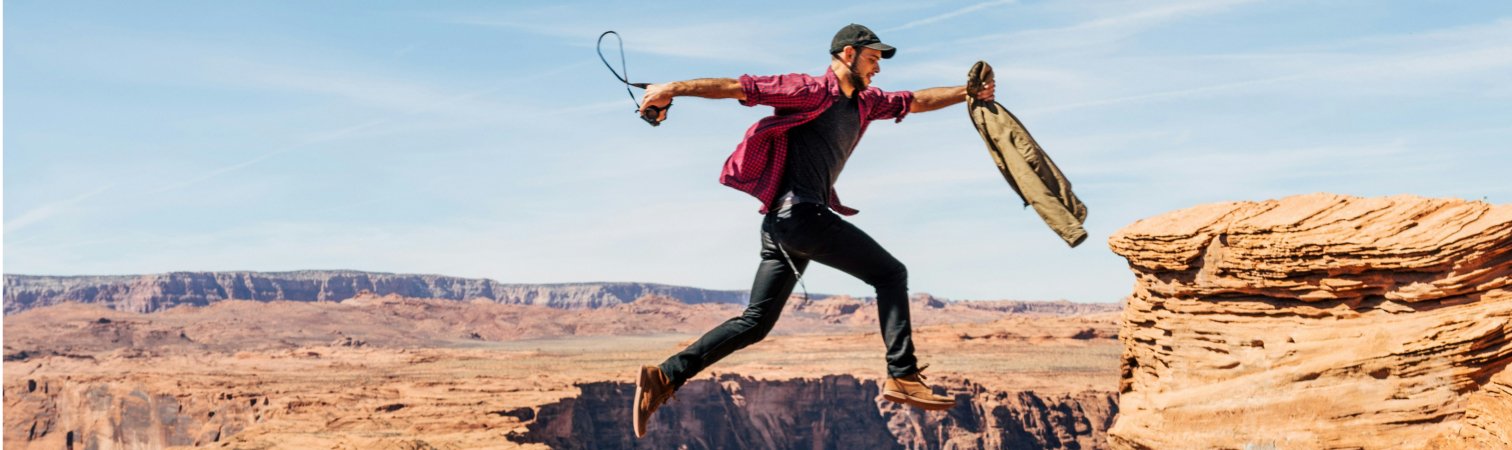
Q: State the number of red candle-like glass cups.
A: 0